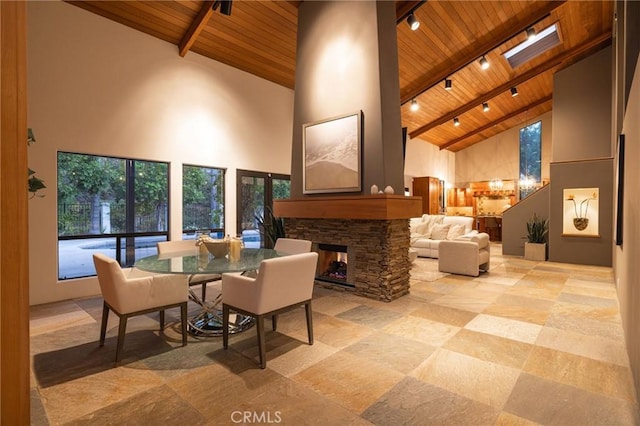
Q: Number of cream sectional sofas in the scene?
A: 1